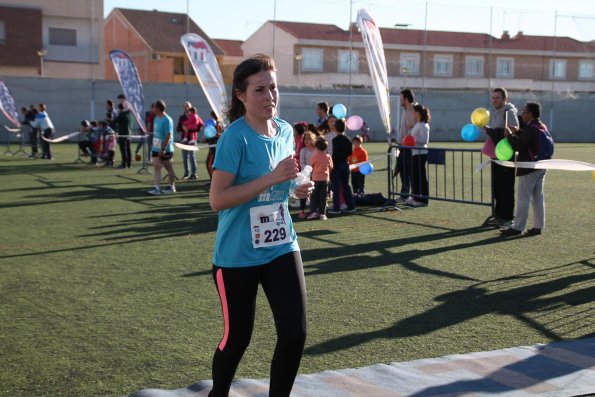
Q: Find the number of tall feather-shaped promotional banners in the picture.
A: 4